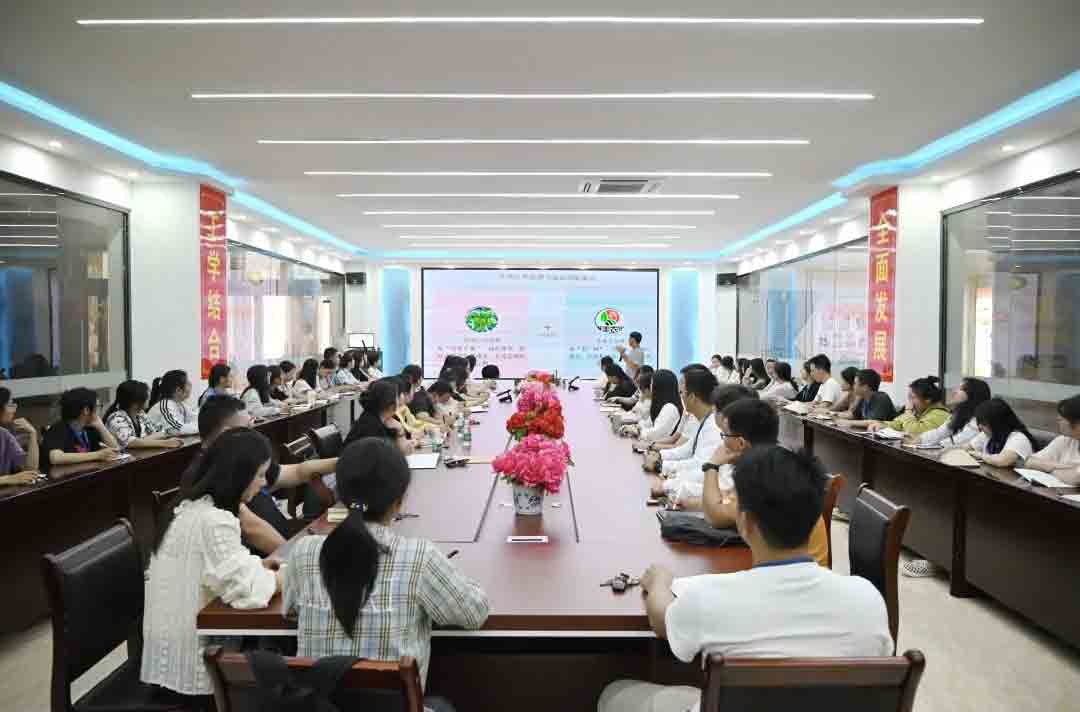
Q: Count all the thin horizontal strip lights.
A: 9